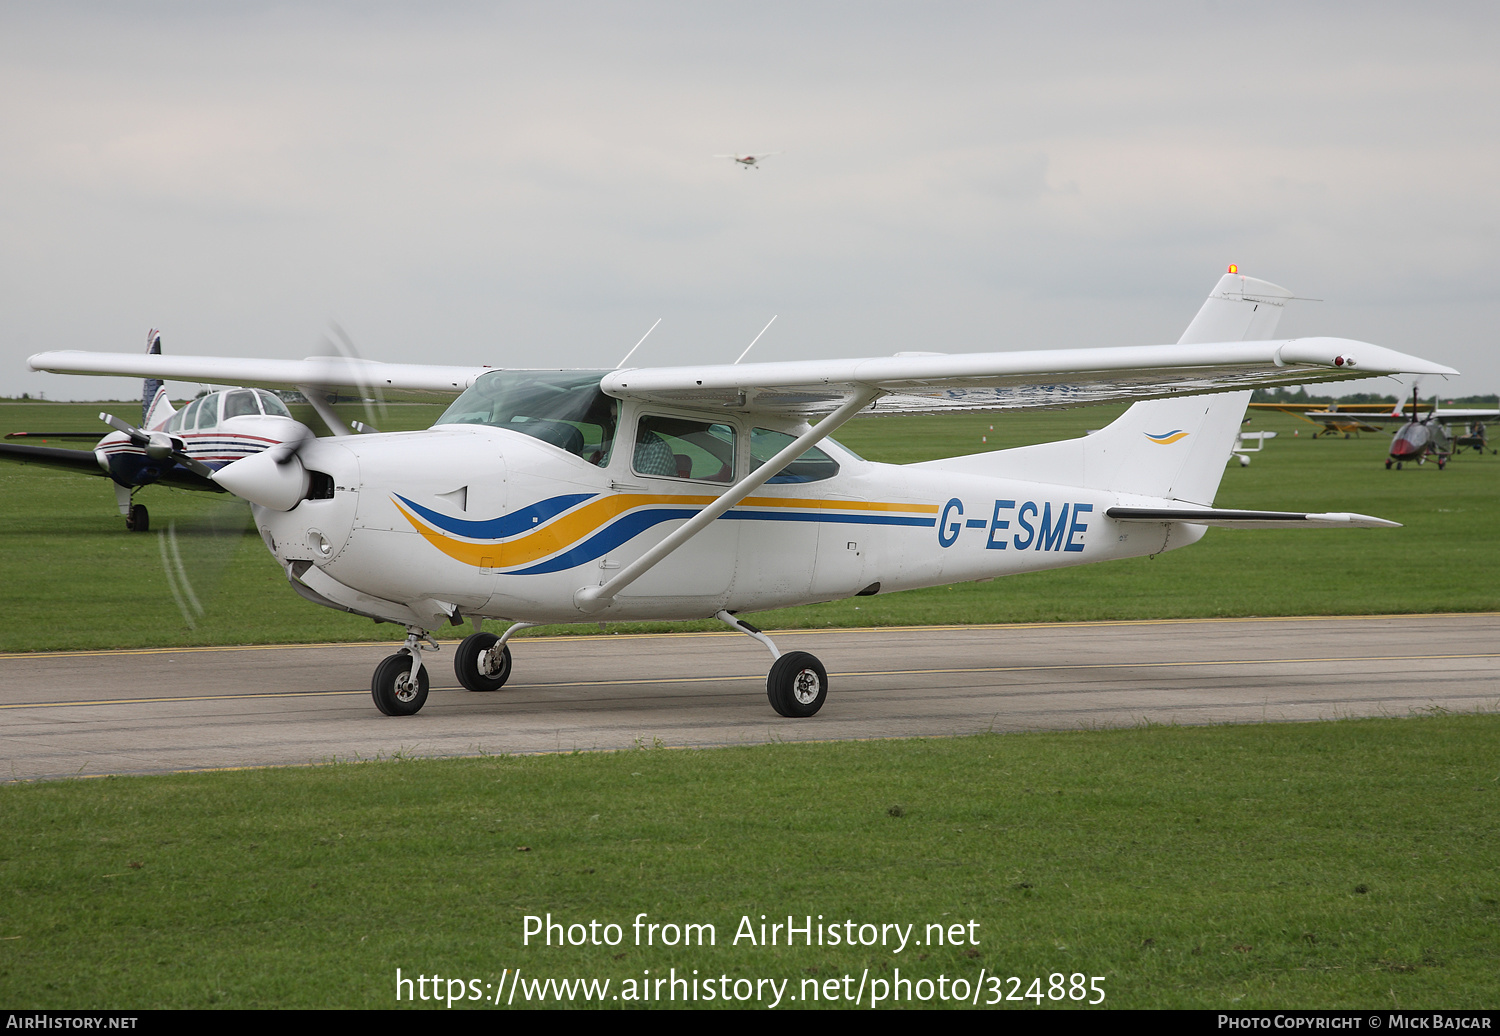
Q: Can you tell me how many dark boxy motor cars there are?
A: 0